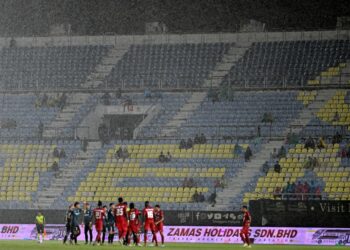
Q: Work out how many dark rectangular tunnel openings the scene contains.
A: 1